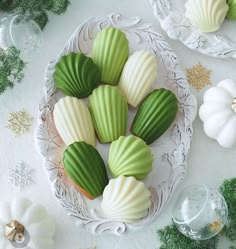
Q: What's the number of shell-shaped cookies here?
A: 11